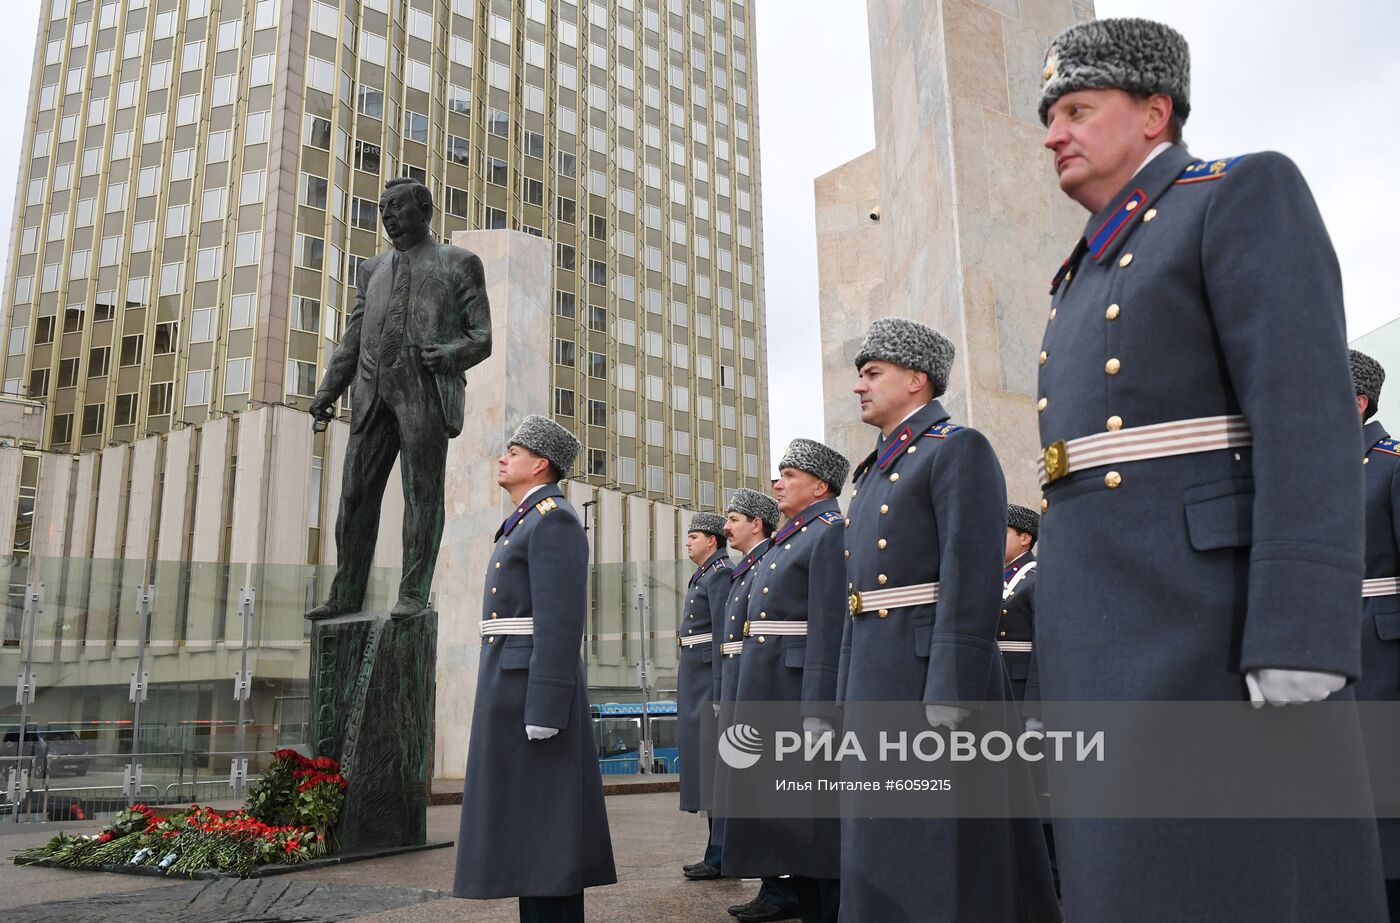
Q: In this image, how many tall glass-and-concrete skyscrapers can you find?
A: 1